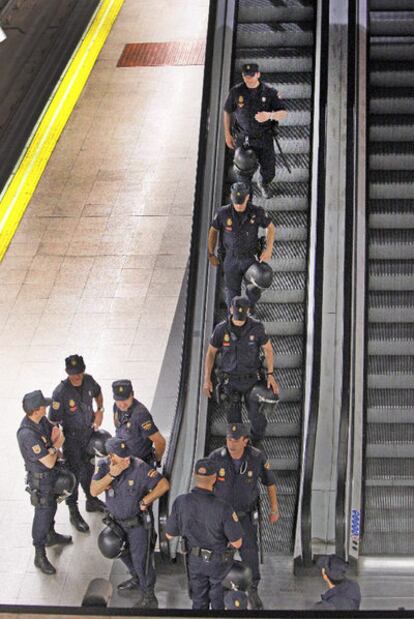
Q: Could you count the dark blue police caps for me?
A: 11